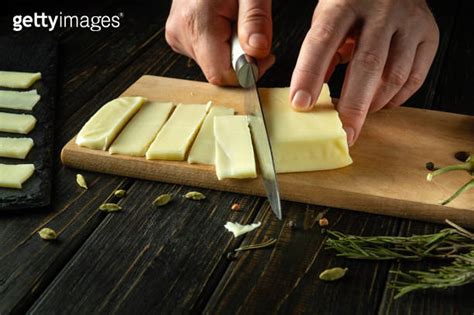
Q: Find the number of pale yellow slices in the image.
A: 10